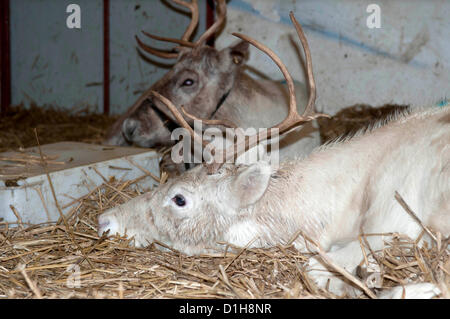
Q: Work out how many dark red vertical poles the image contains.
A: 3